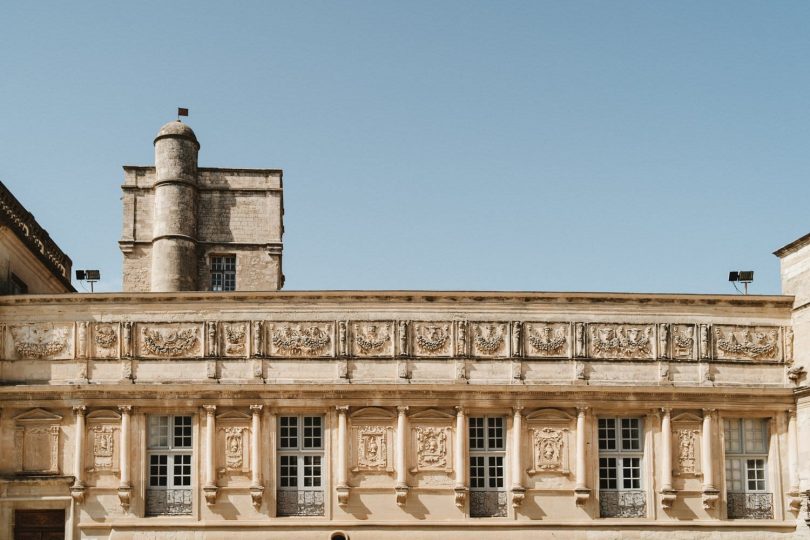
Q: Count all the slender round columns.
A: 12